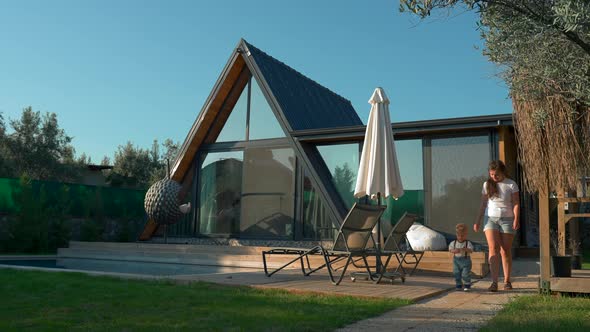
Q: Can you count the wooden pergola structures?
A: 1